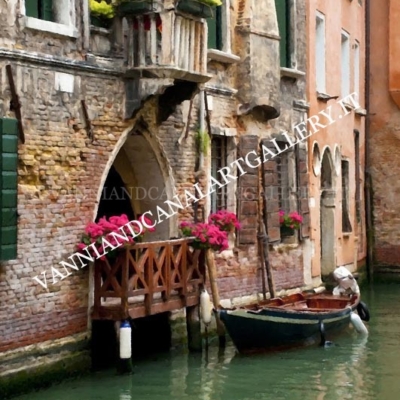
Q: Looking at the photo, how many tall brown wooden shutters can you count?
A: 3